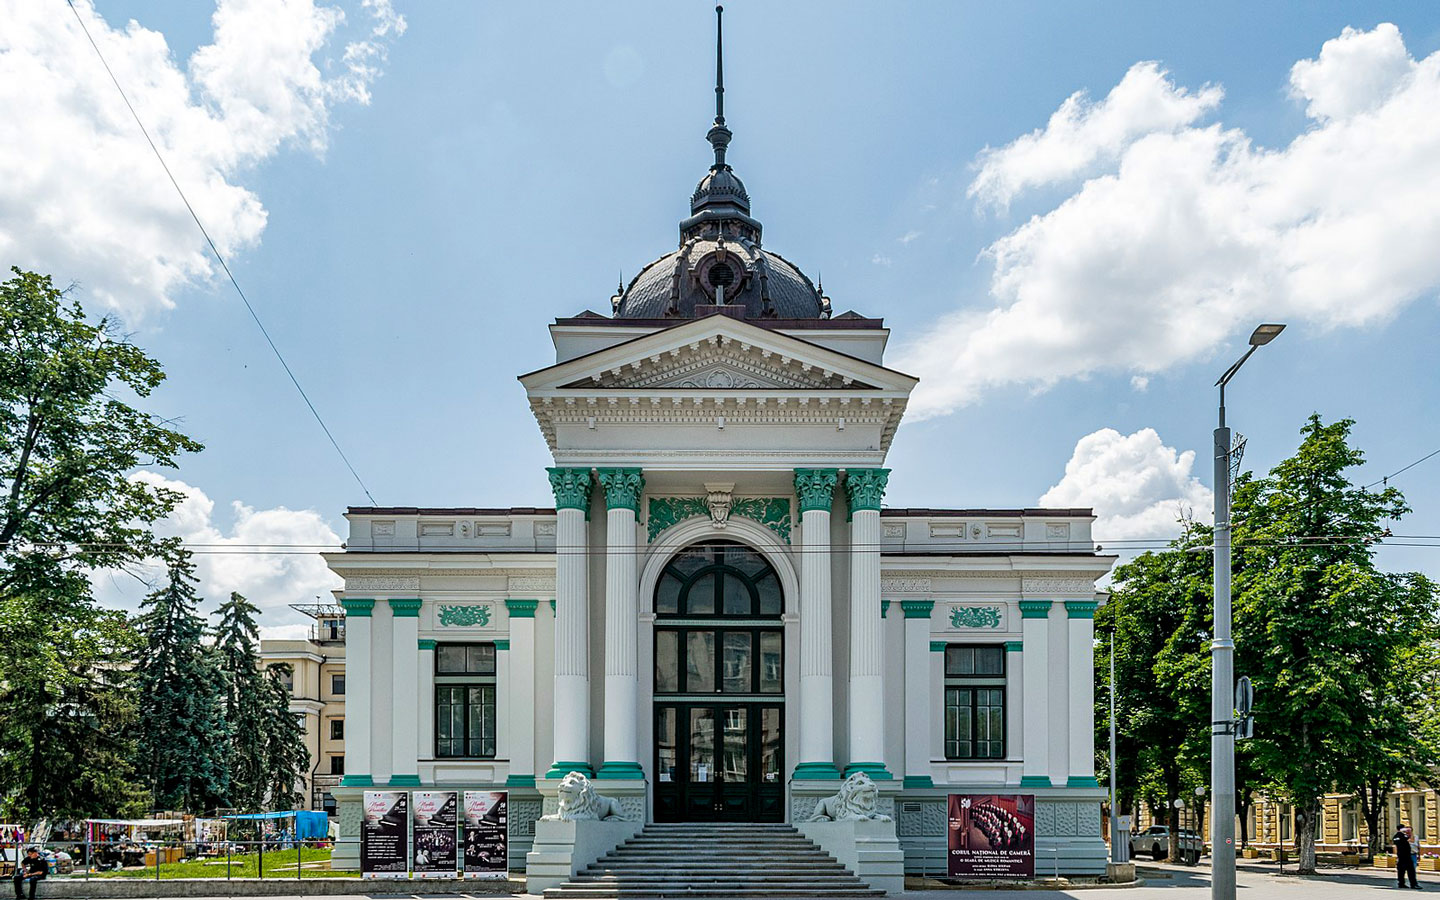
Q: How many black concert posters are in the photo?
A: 3